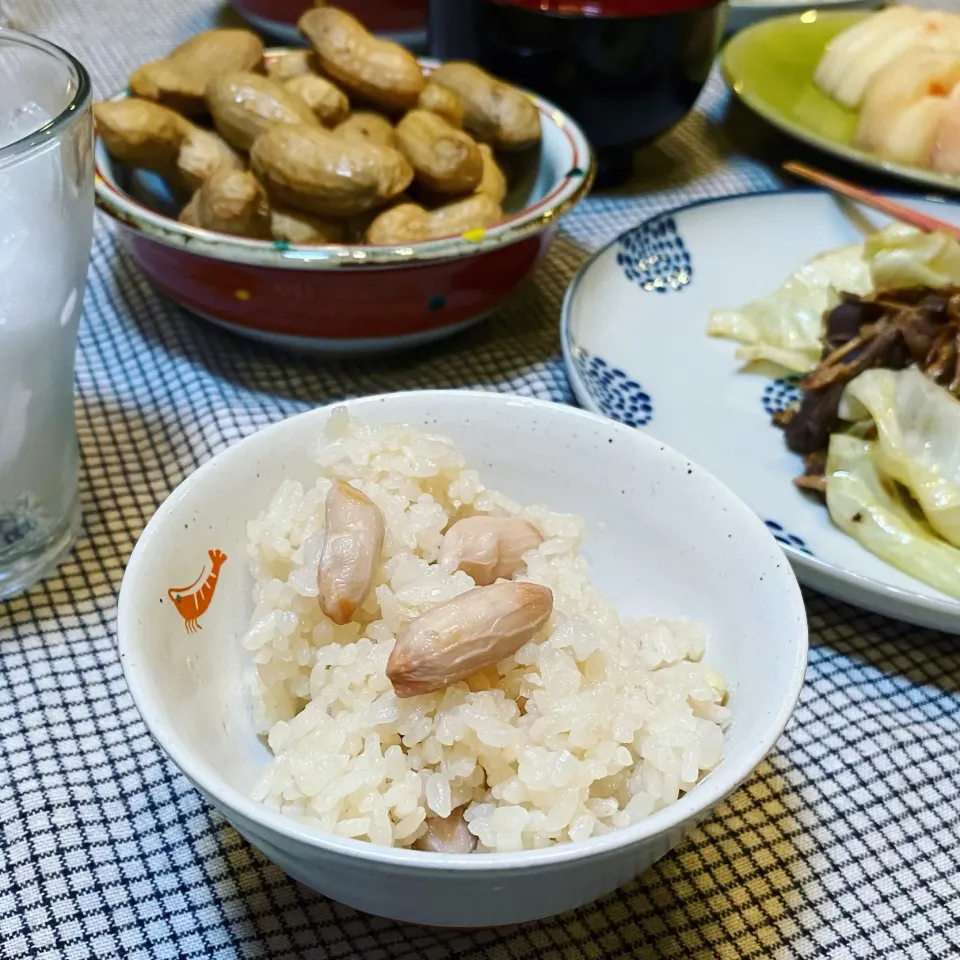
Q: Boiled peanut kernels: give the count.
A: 4